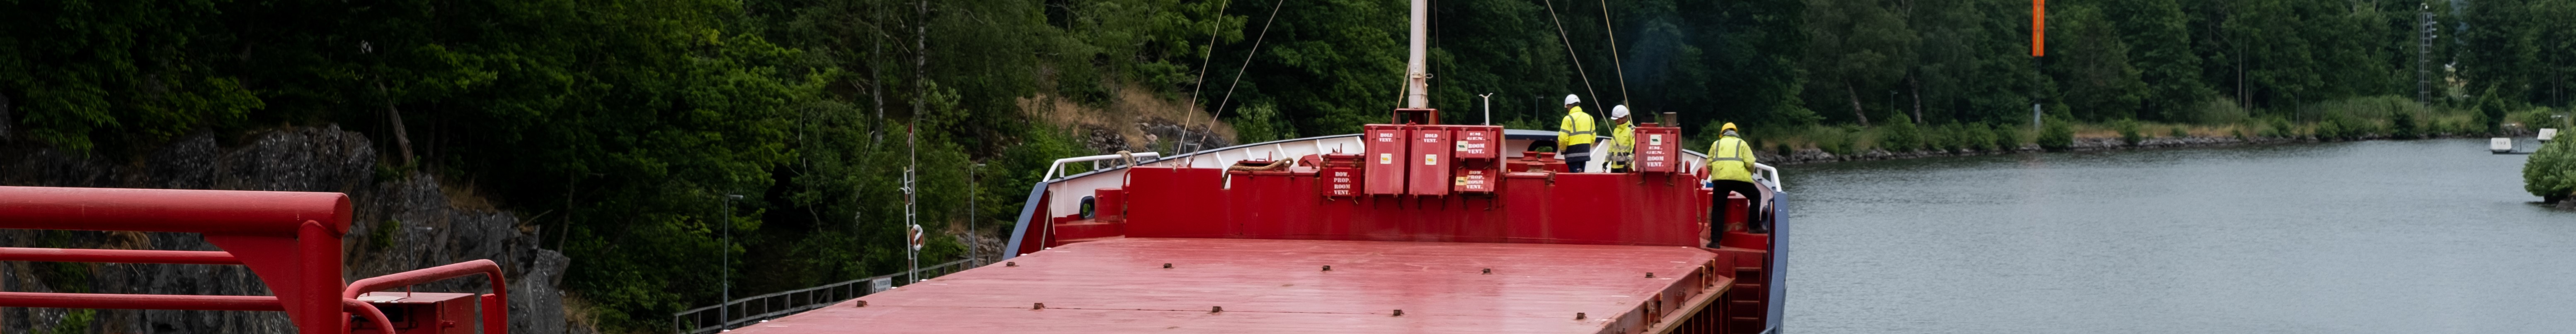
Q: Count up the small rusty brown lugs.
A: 10